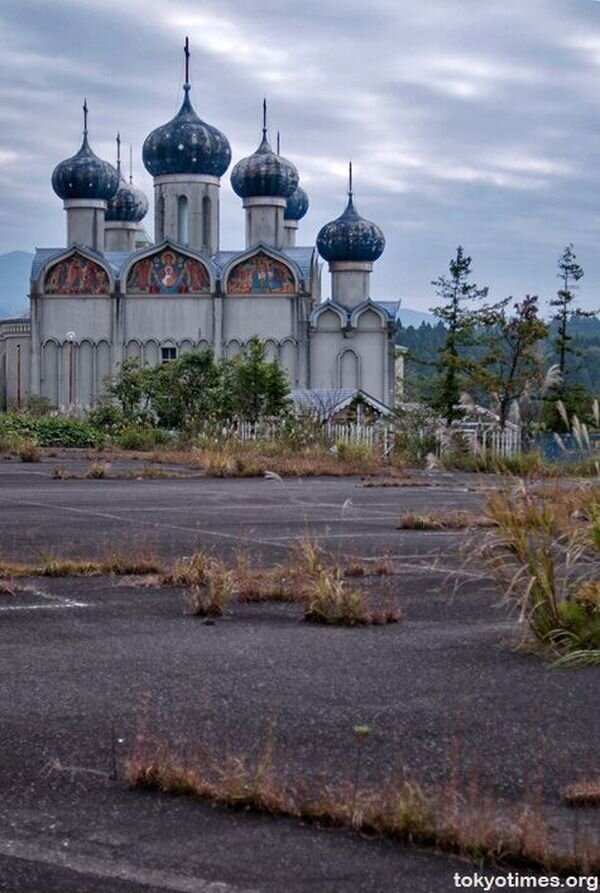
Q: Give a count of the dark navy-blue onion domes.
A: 6